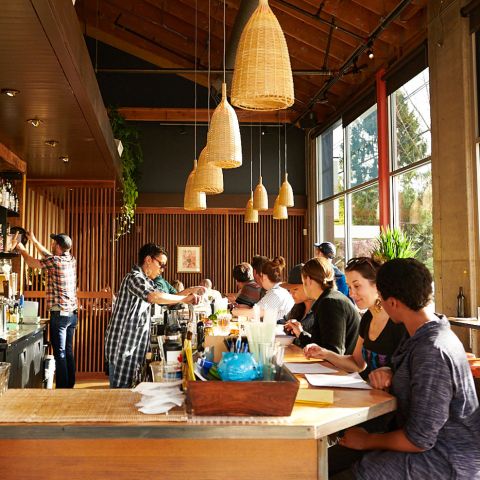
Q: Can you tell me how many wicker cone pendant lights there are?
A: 8